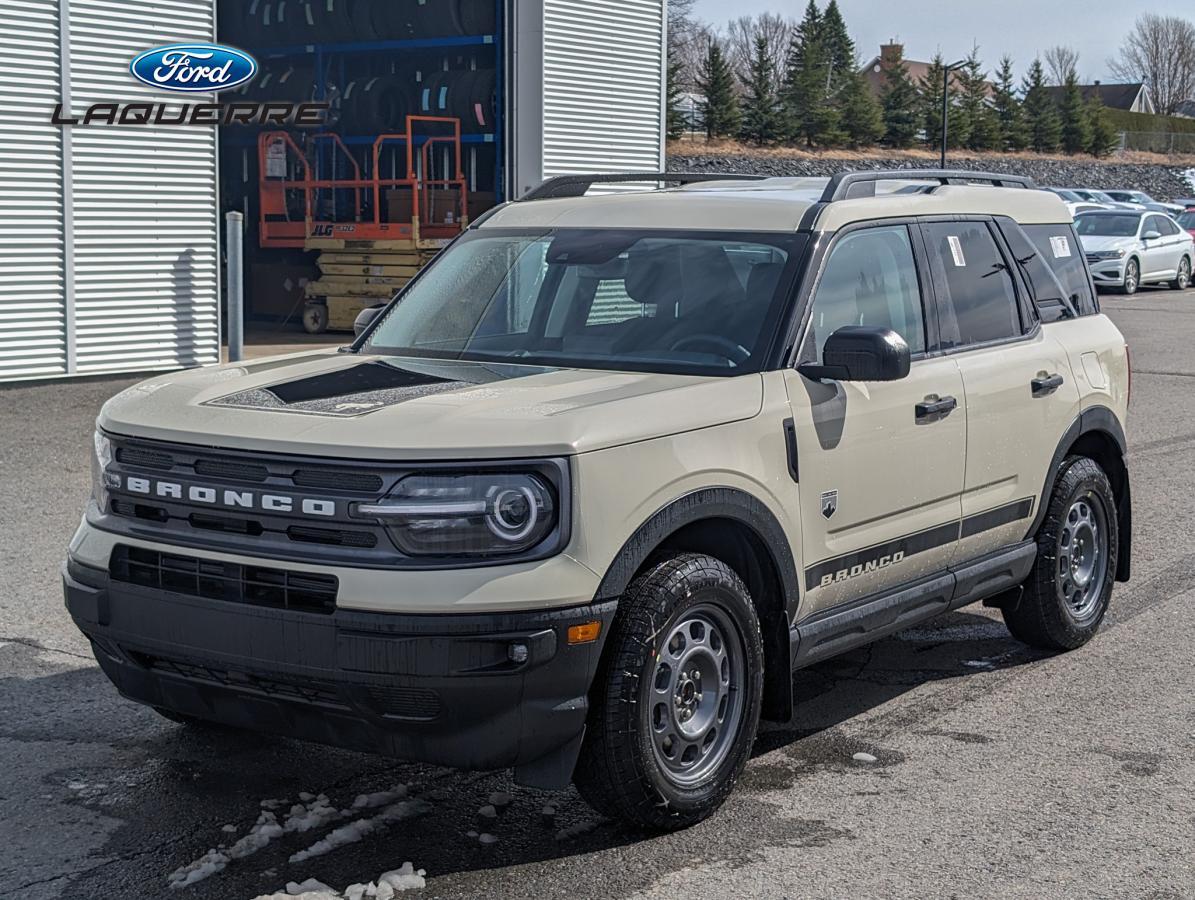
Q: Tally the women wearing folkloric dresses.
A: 0